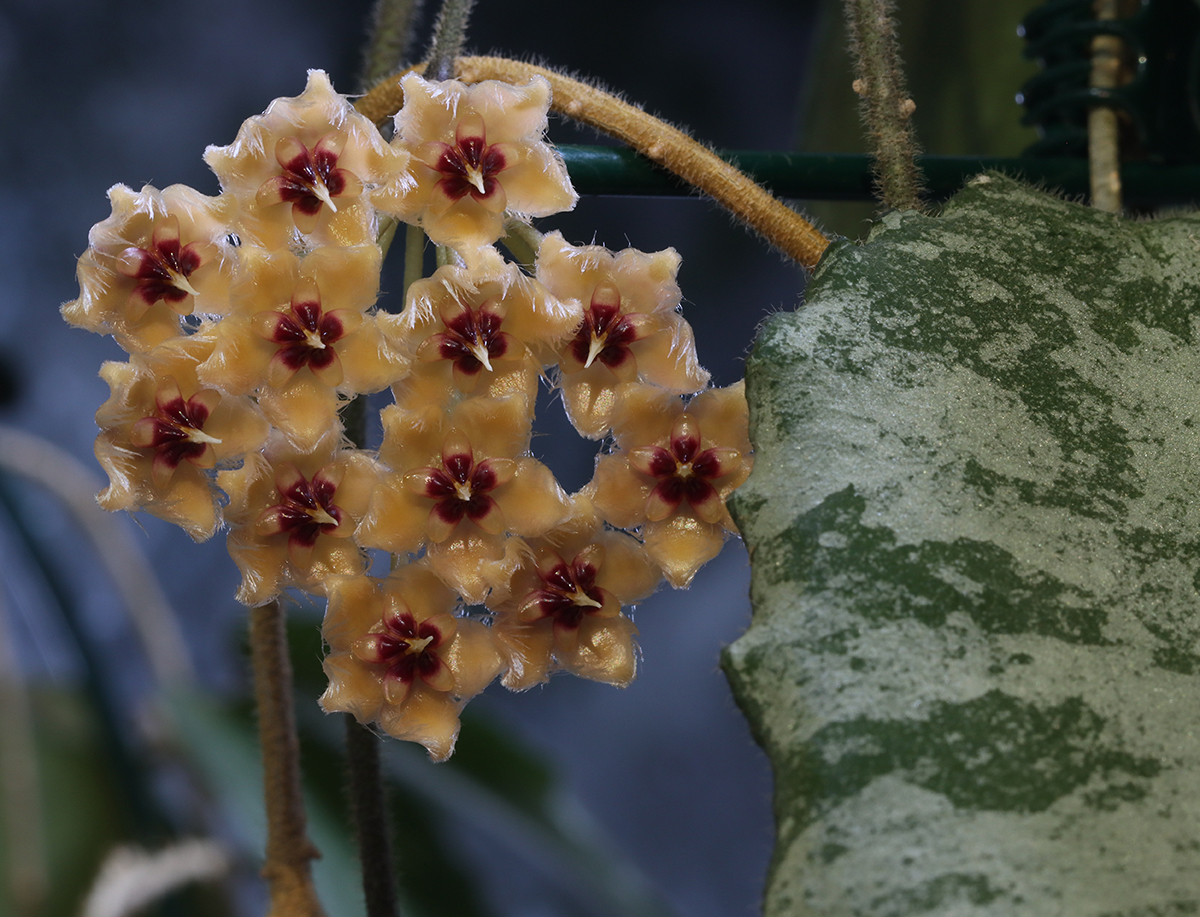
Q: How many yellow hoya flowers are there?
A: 12